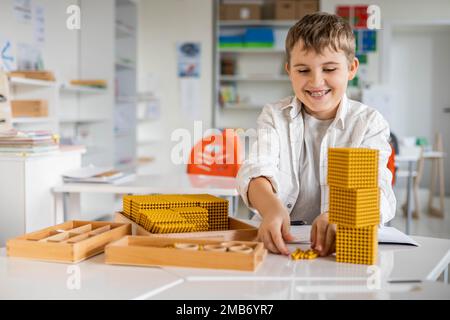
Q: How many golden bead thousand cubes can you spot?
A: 3